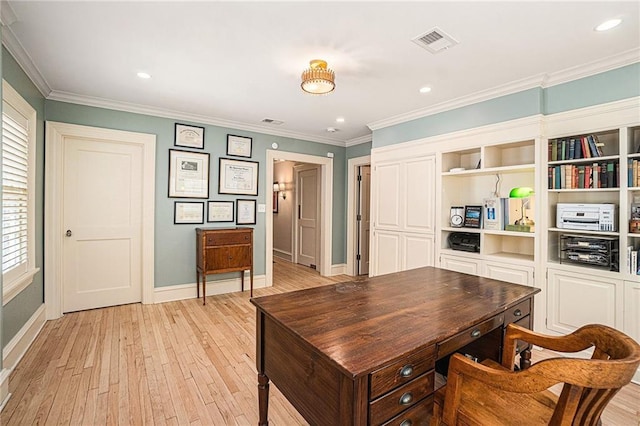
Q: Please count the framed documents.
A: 7